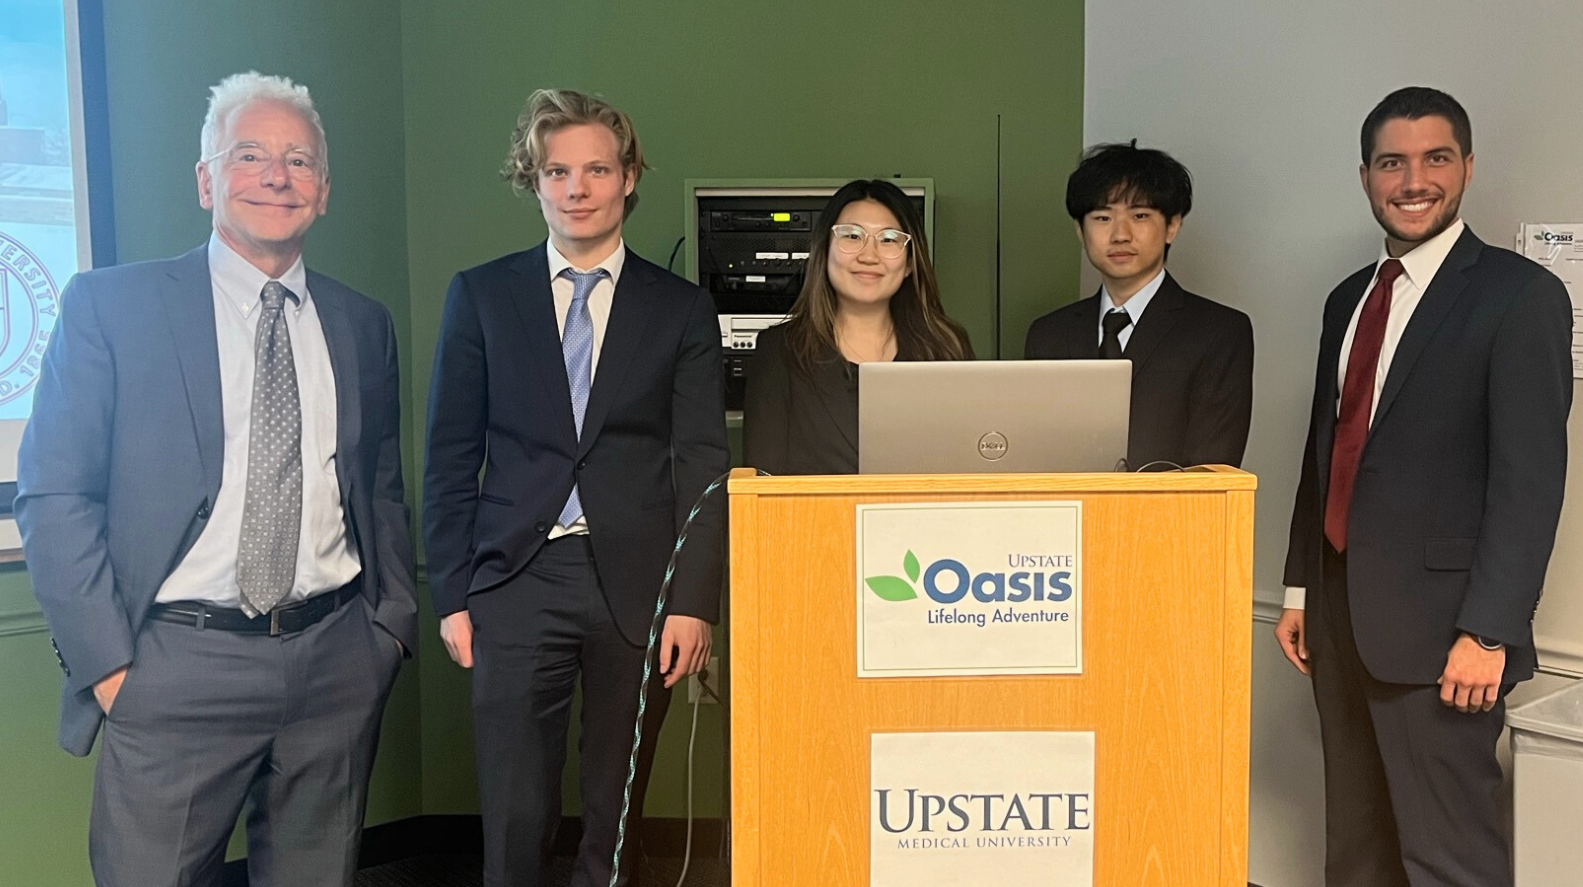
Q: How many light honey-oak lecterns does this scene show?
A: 1